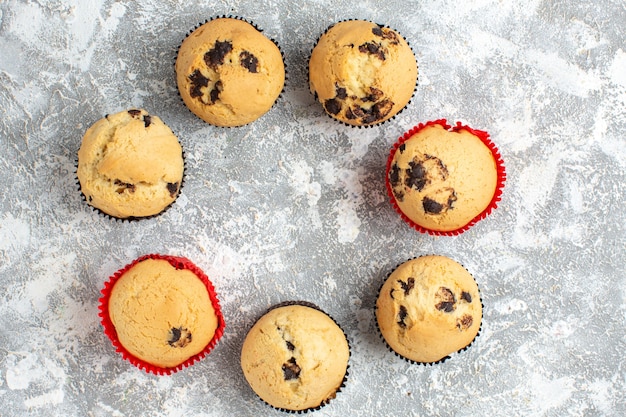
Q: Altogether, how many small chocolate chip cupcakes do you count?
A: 7